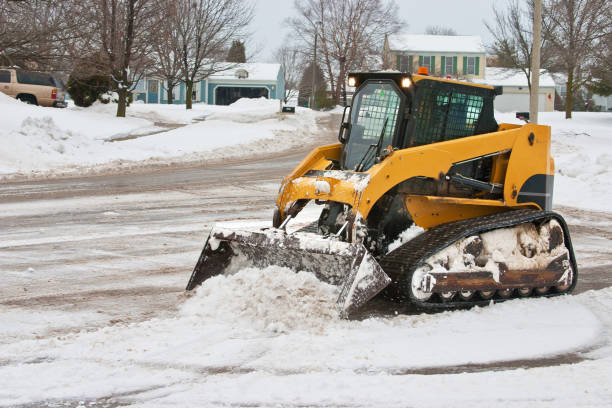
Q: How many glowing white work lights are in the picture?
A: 2